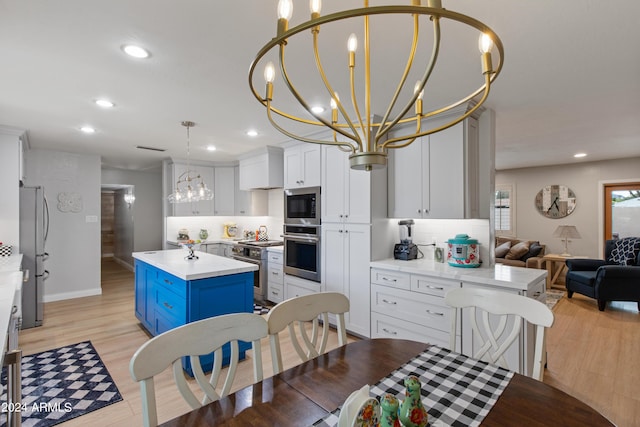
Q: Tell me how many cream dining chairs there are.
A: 3